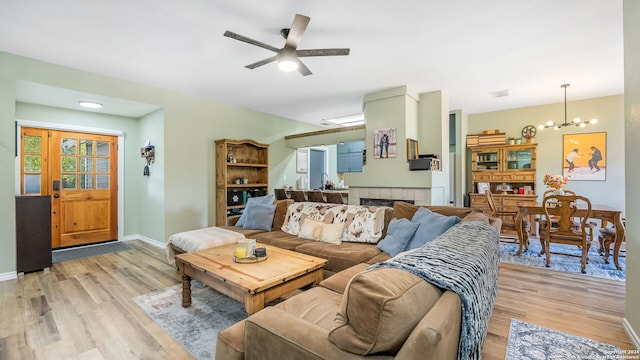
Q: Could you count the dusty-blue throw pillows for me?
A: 4